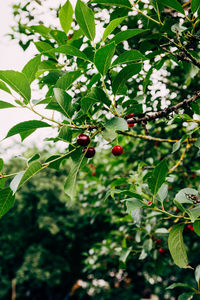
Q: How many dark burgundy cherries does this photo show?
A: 2